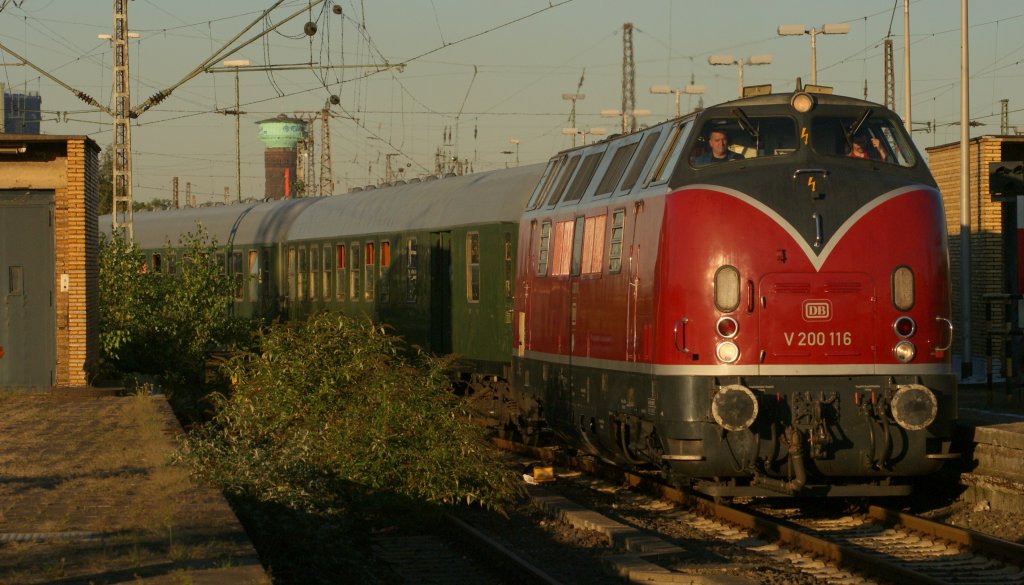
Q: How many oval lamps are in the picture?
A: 2